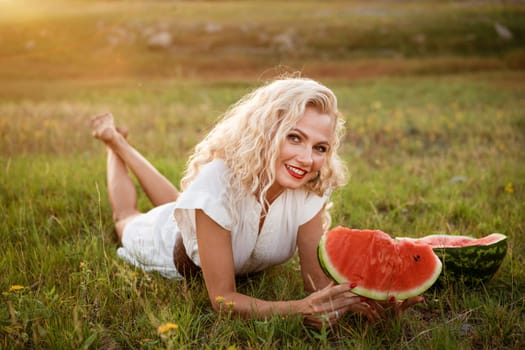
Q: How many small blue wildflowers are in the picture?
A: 0